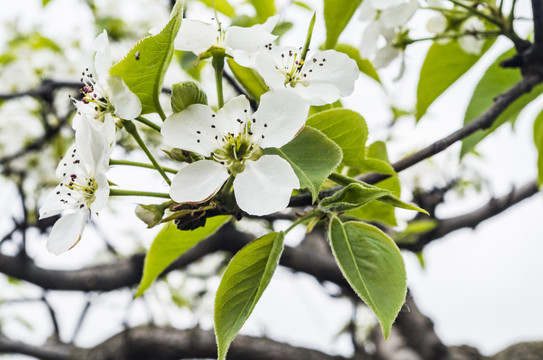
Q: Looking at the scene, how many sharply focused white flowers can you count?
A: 5